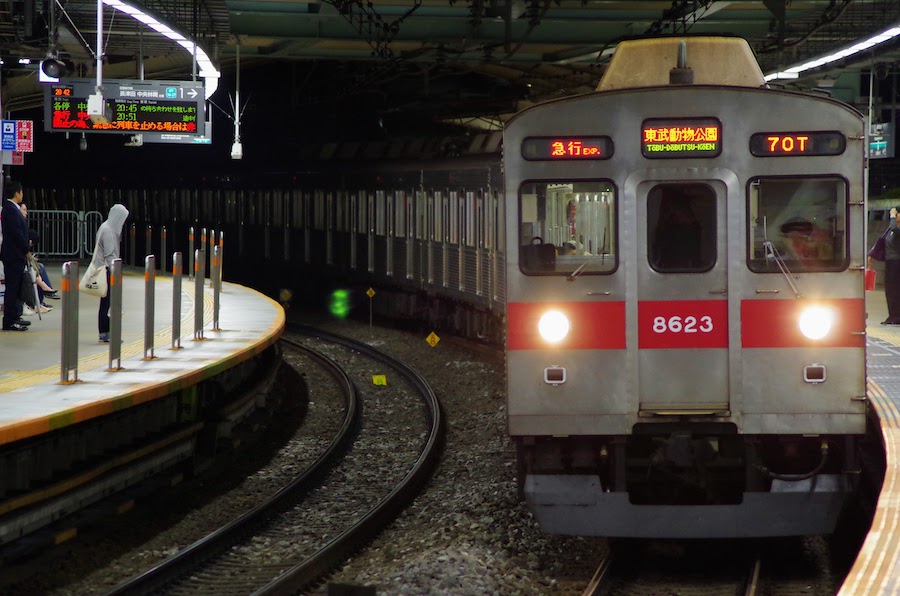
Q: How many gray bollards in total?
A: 13